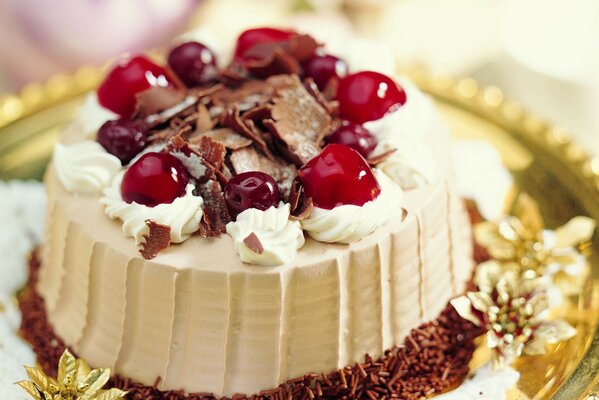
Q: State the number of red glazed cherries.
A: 5